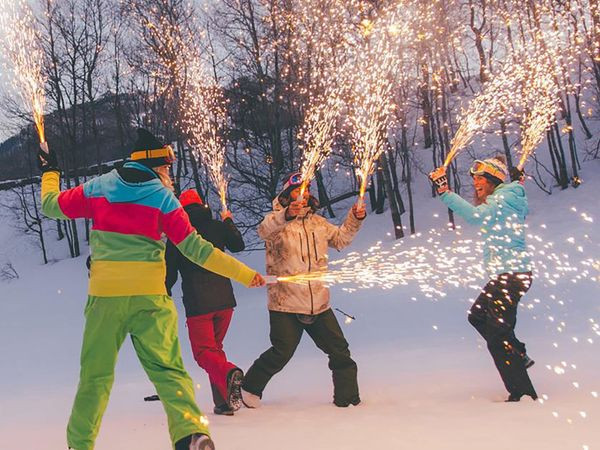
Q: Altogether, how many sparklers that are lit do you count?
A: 7